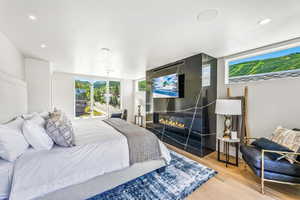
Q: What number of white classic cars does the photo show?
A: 0